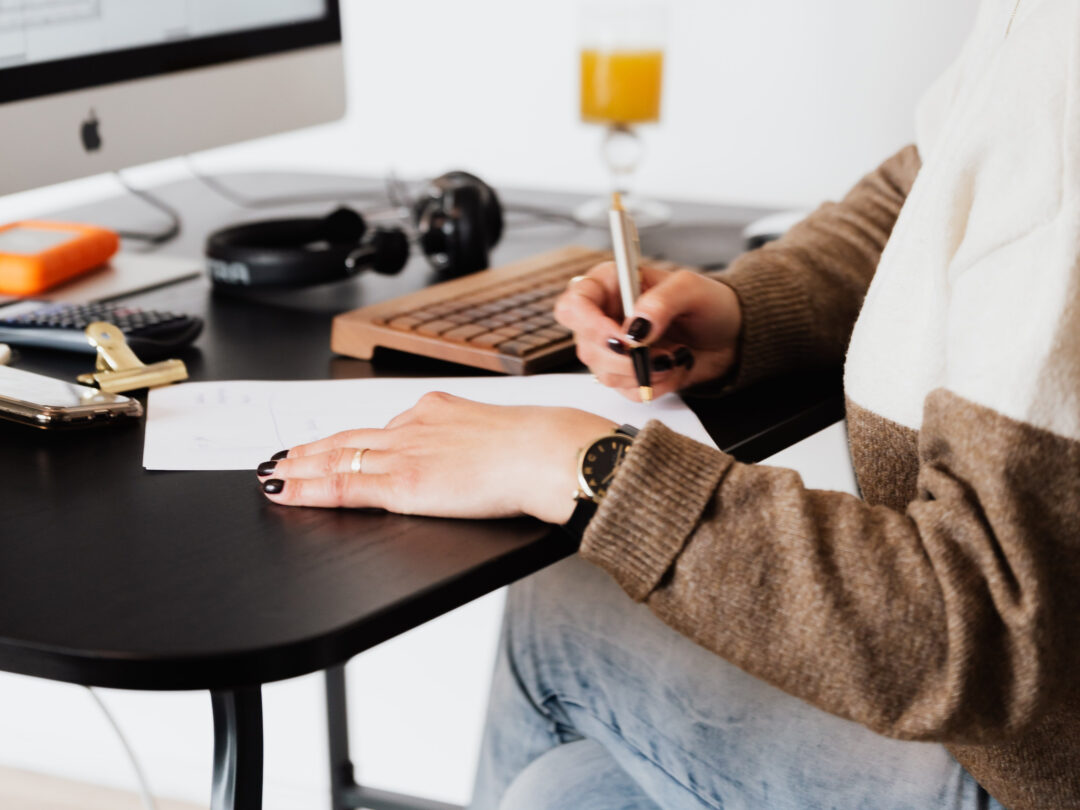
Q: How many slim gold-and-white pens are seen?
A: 1